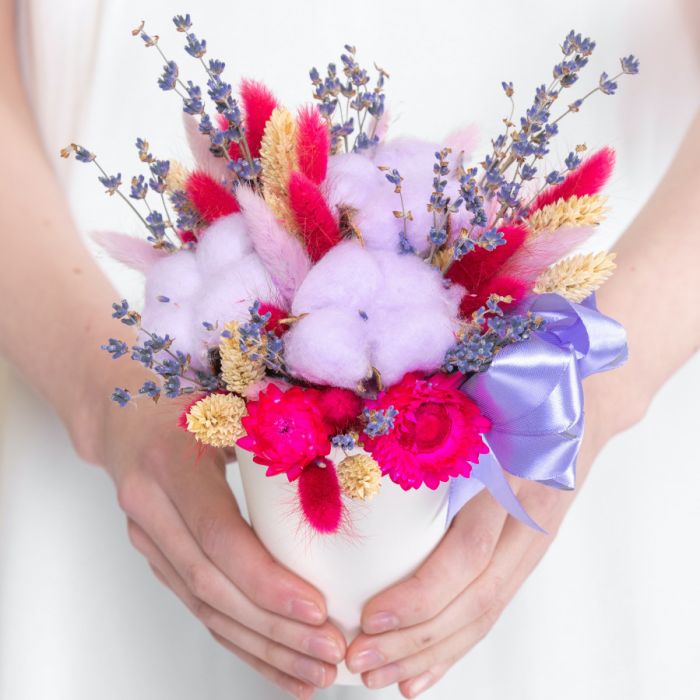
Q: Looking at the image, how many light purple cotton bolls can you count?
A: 3